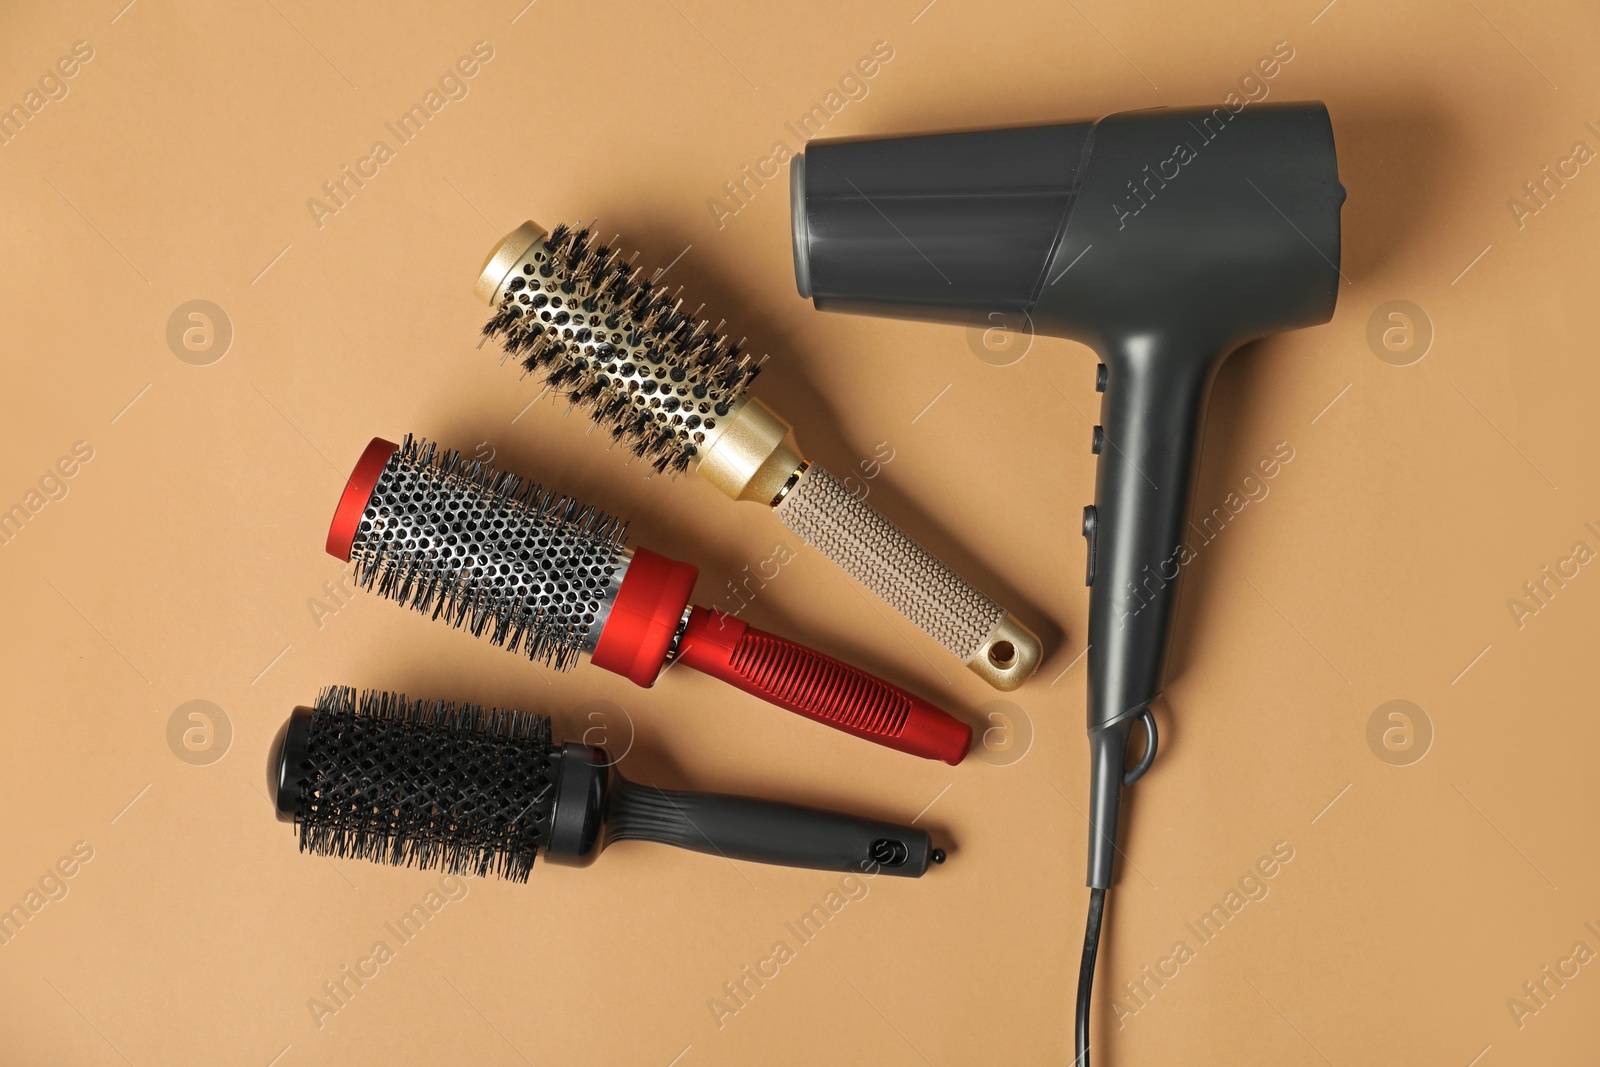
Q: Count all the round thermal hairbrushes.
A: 3